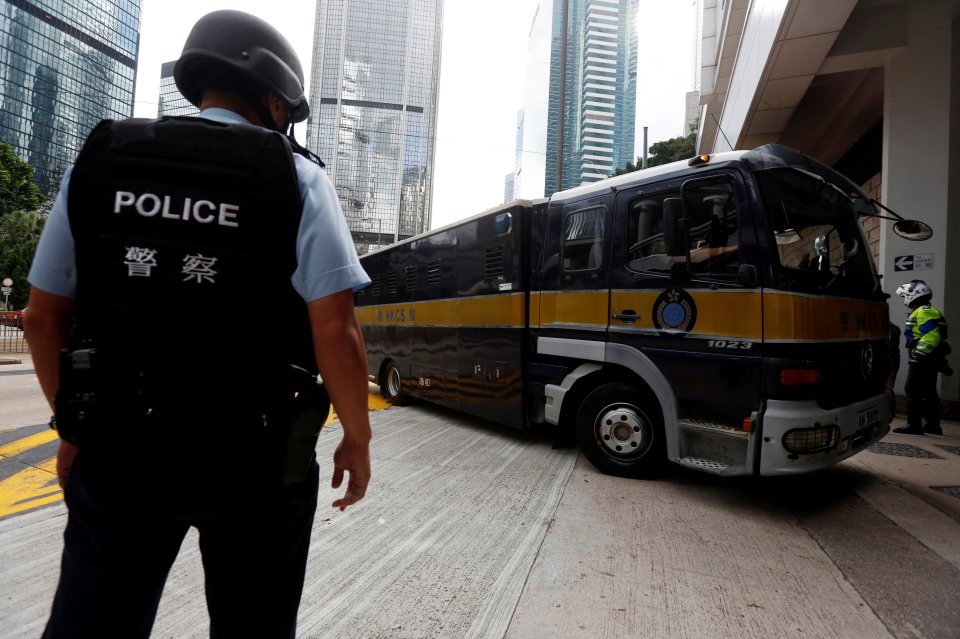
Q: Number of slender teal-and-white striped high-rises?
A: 1